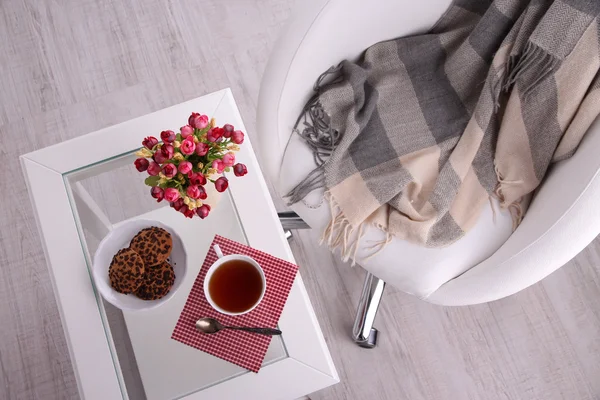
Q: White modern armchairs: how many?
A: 1